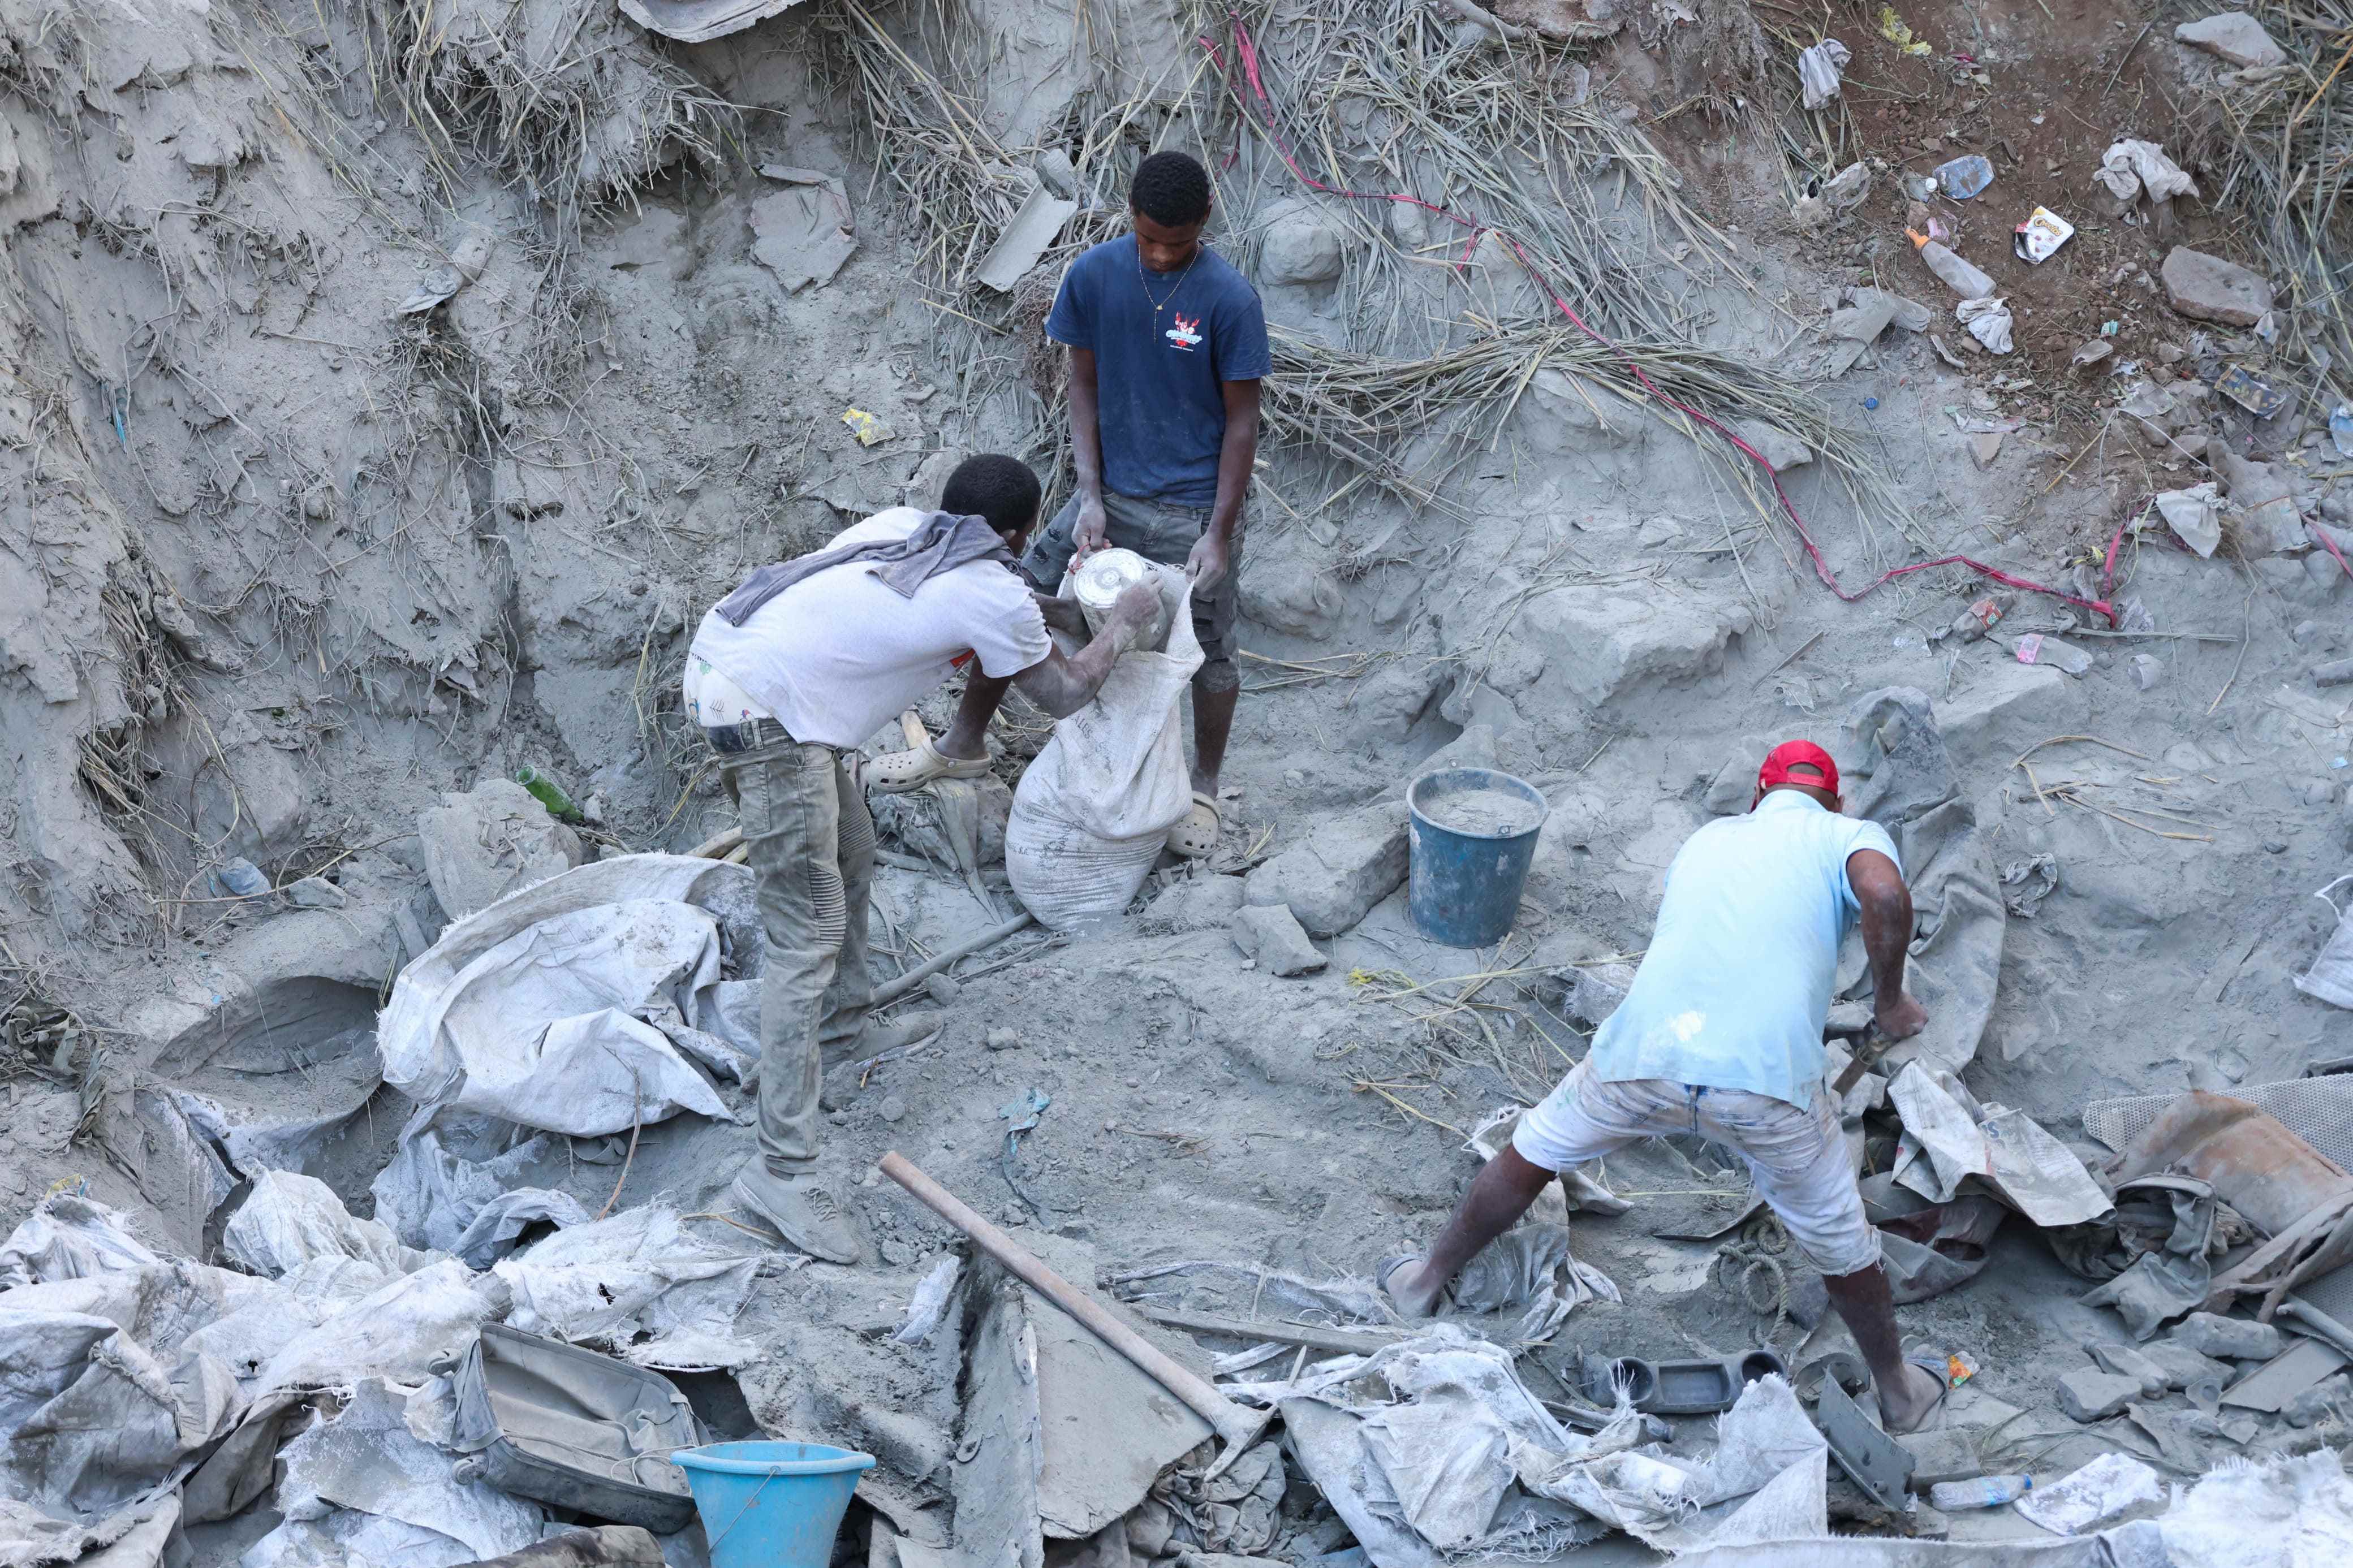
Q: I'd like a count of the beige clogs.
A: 2